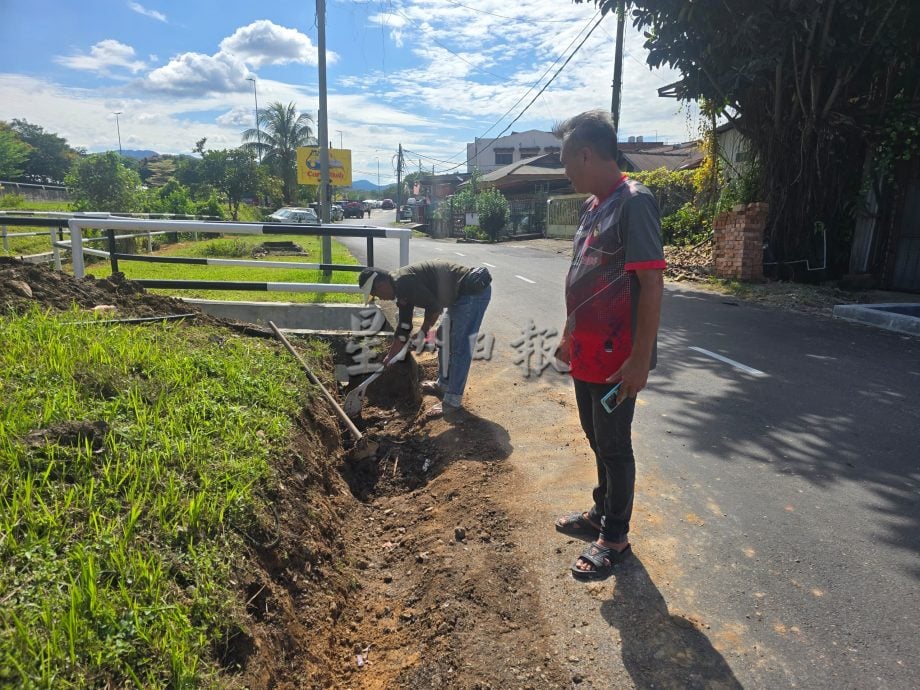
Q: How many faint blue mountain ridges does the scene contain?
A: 2